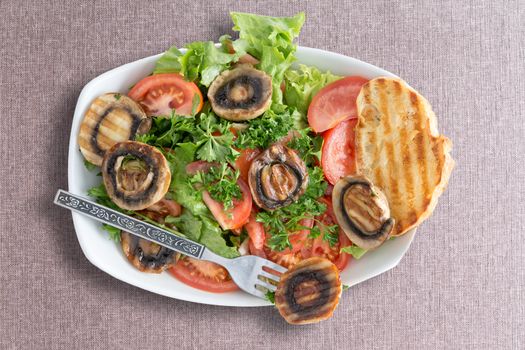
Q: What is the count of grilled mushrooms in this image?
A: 7